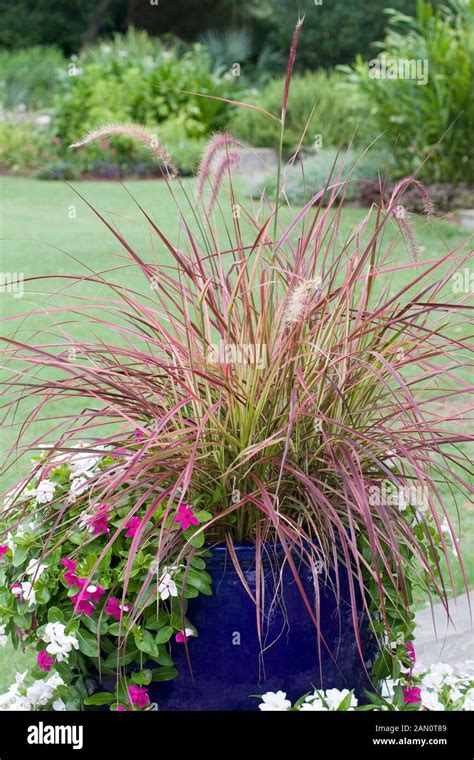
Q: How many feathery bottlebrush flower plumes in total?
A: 7